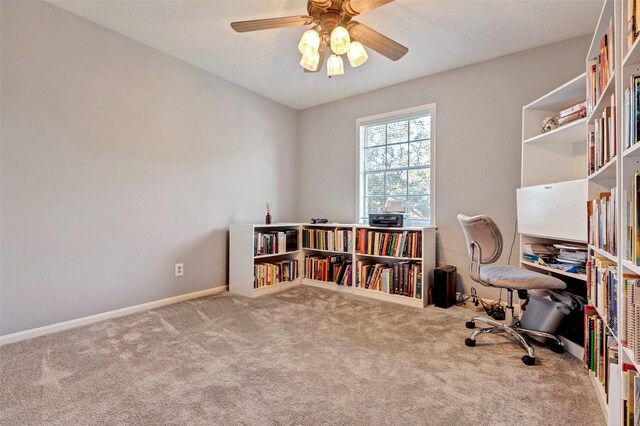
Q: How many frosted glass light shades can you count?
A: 5